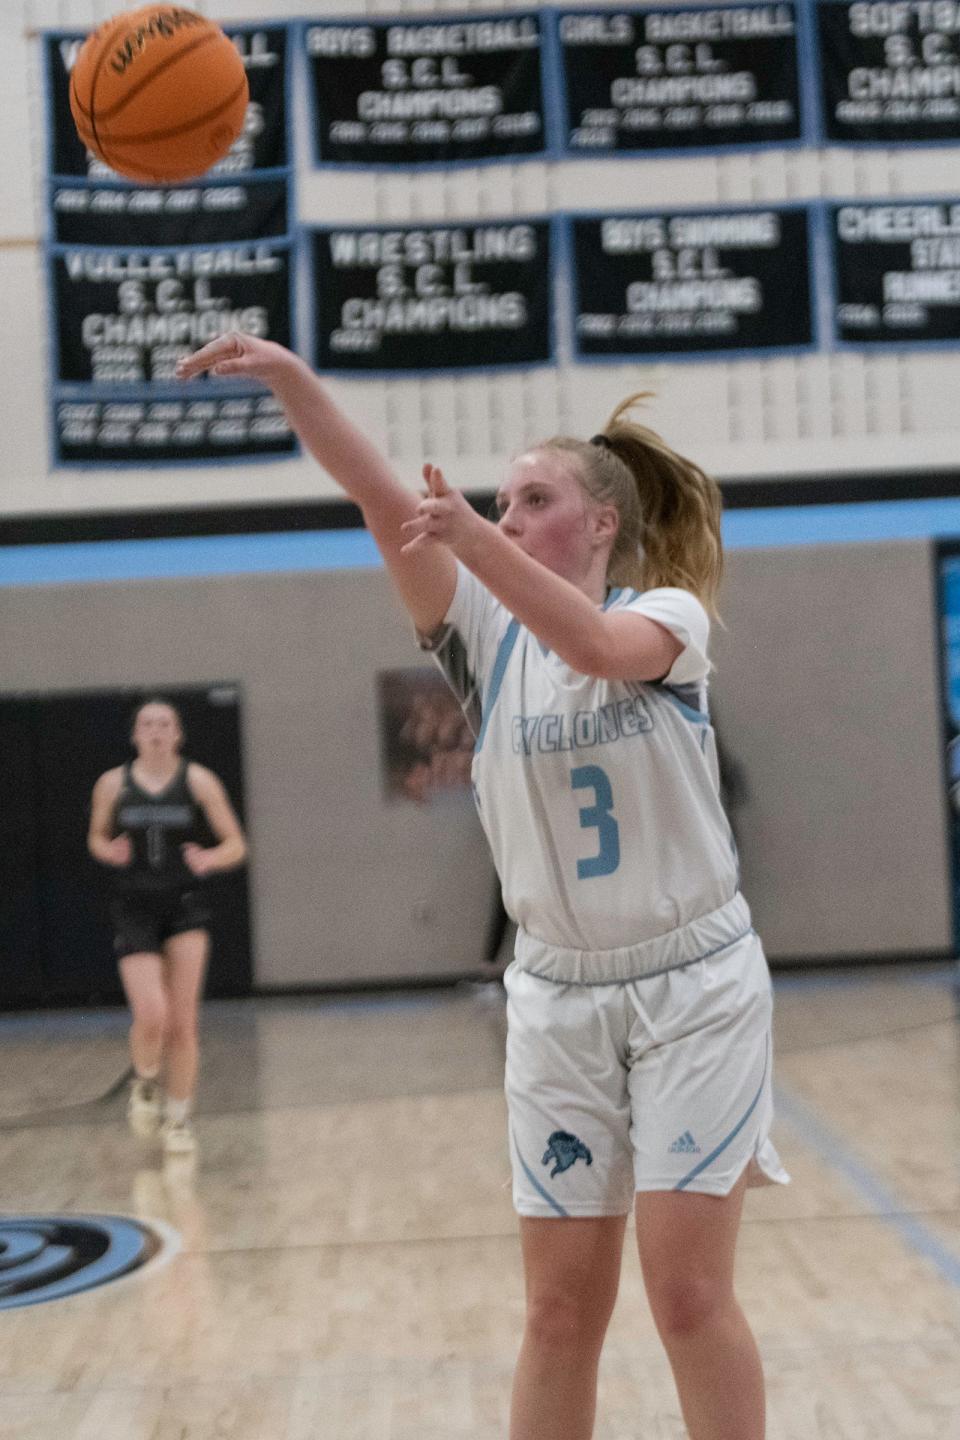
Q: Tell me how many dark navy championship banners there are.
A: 8